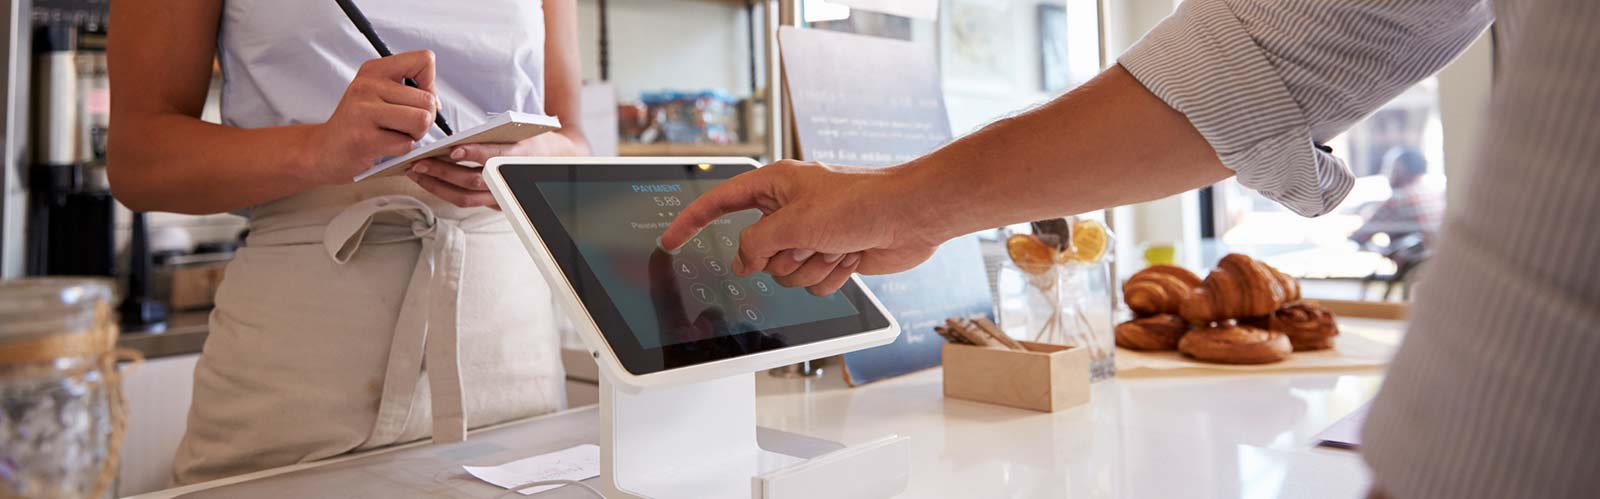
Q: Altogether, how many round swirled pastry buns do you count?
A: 3